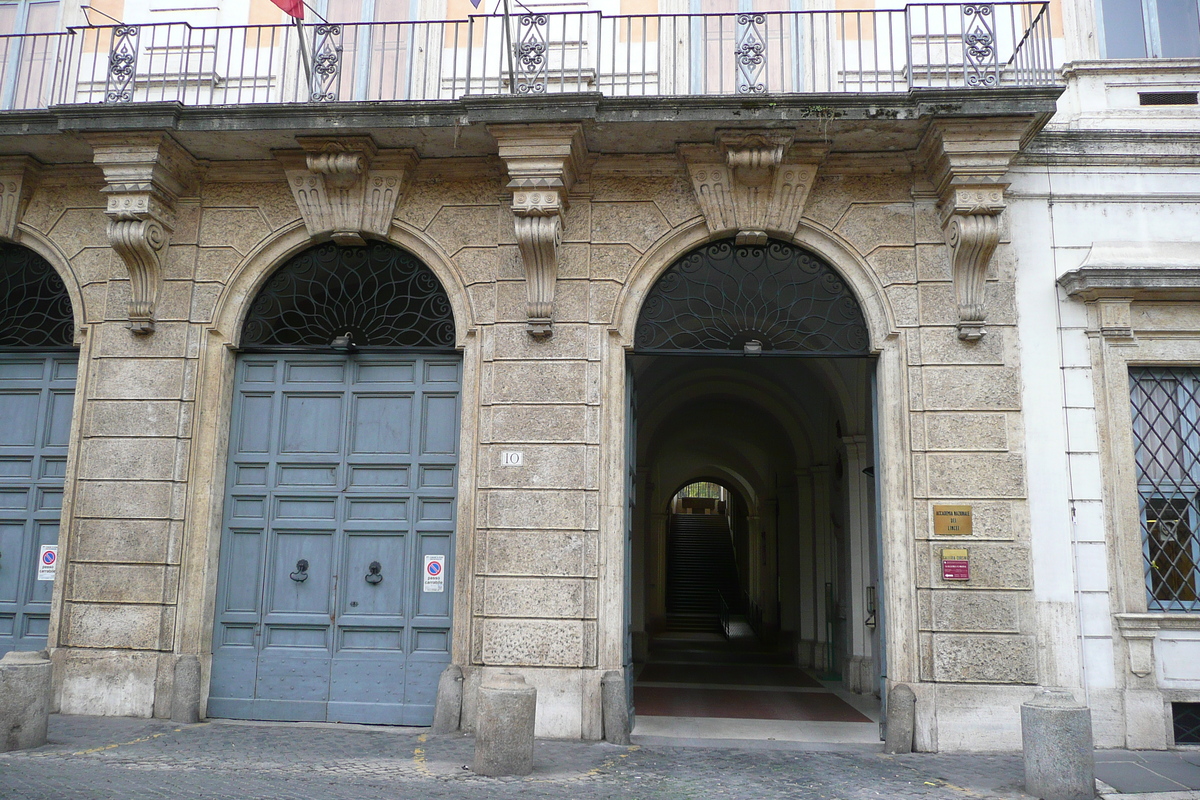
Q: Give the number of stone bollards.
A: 7